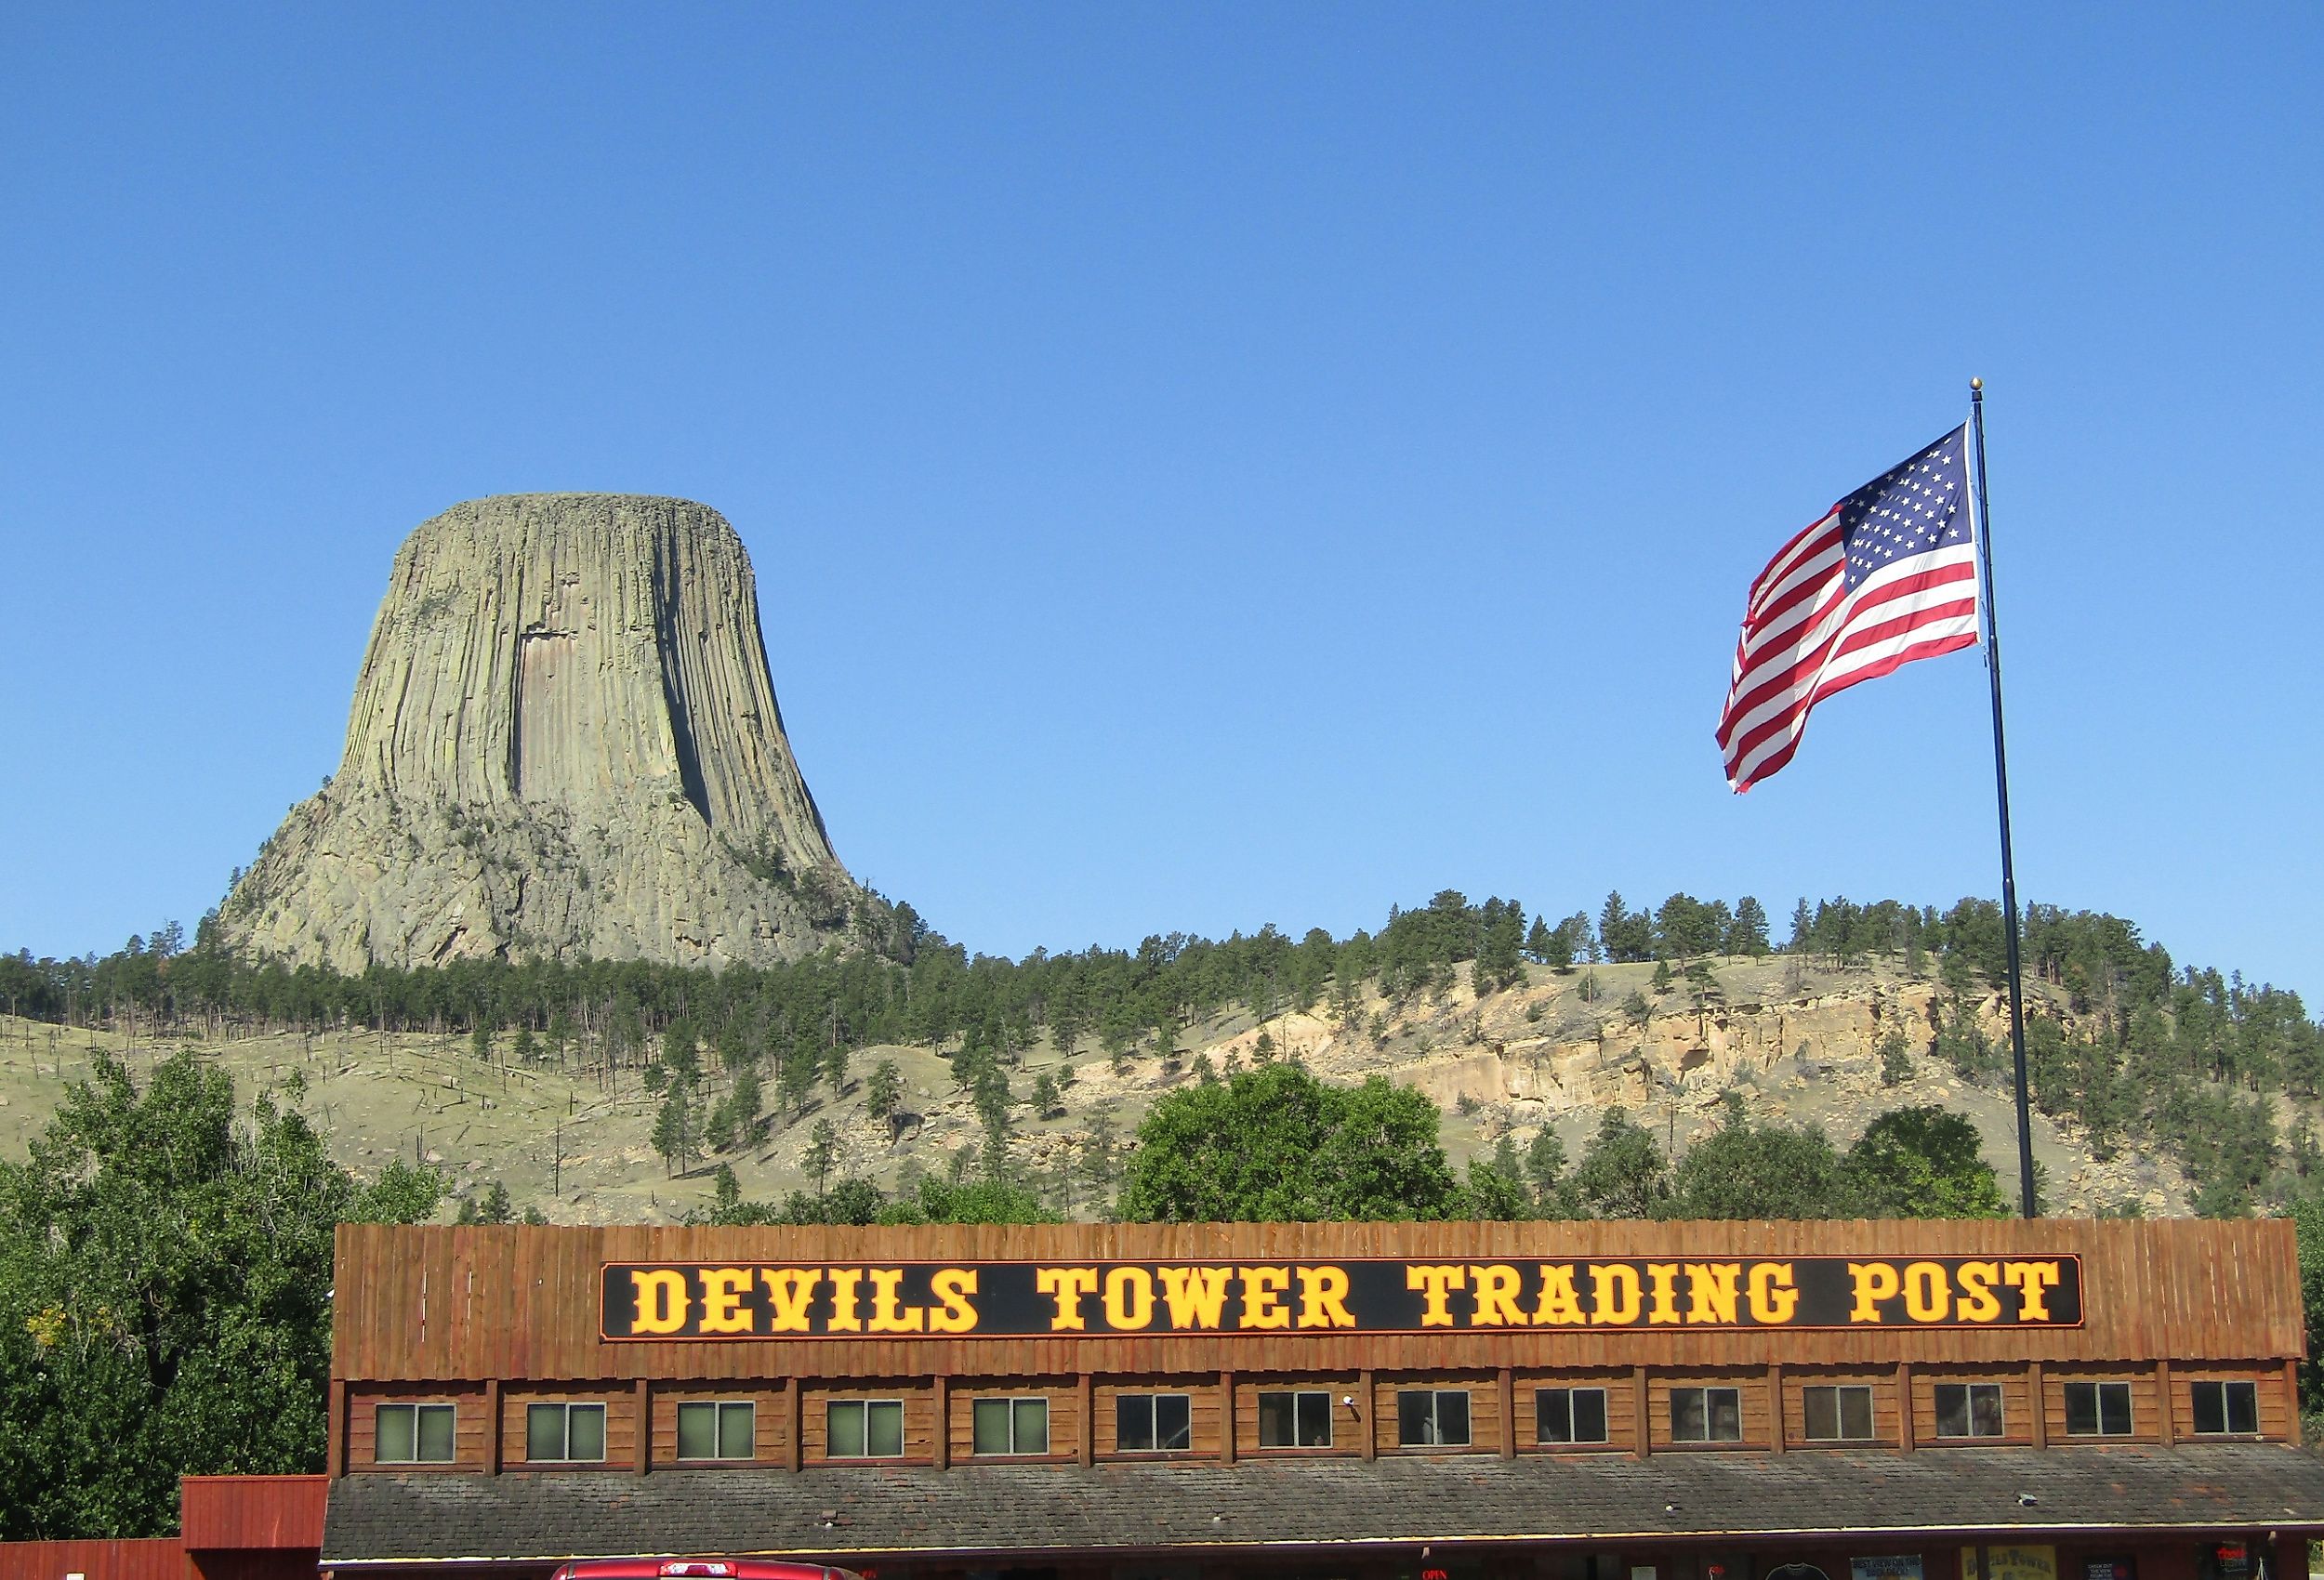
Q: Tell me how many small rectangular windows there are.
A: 14